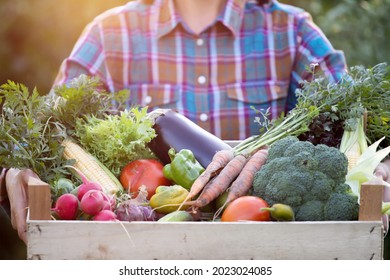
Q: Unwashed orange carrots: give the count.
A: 3